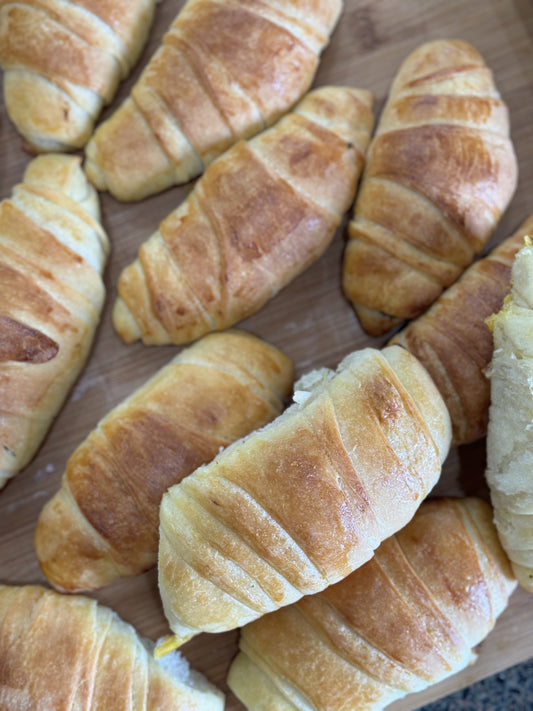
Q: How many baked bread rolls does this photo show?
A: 11